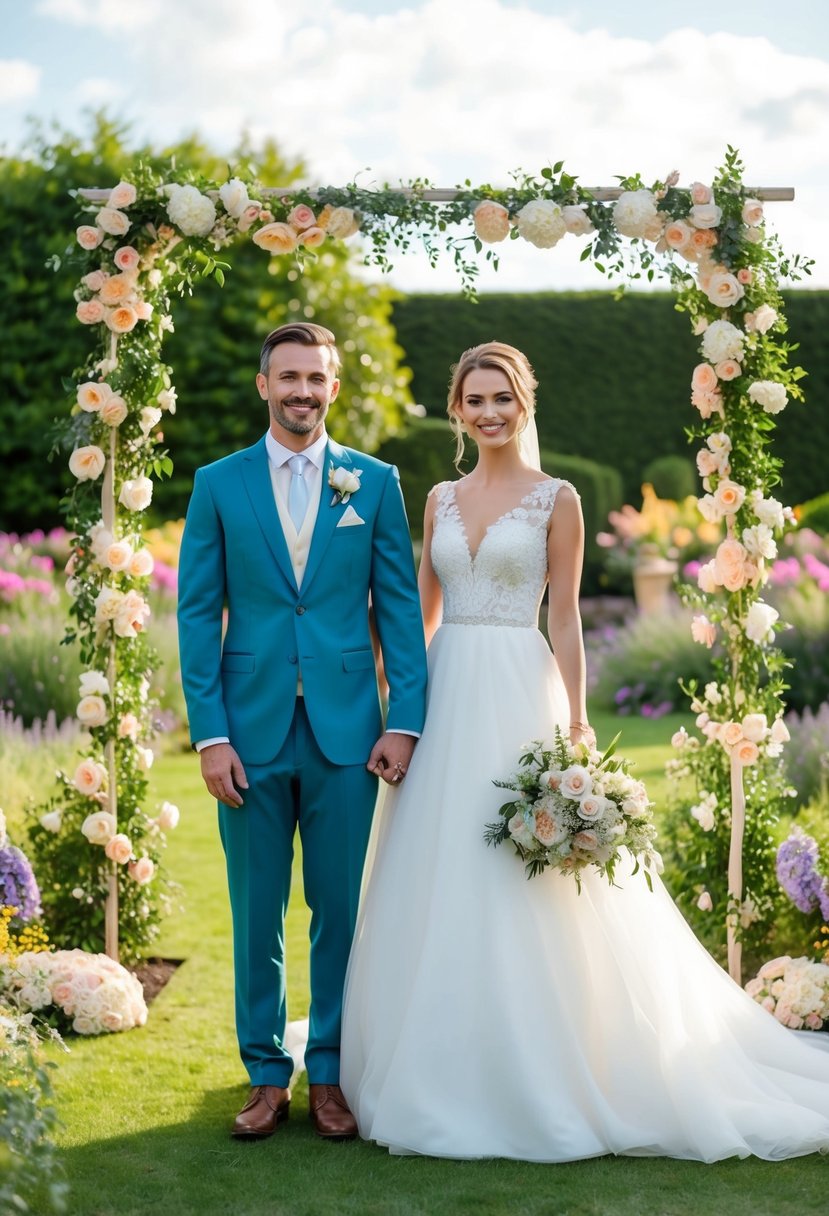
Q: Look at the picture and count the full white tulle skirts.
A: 1